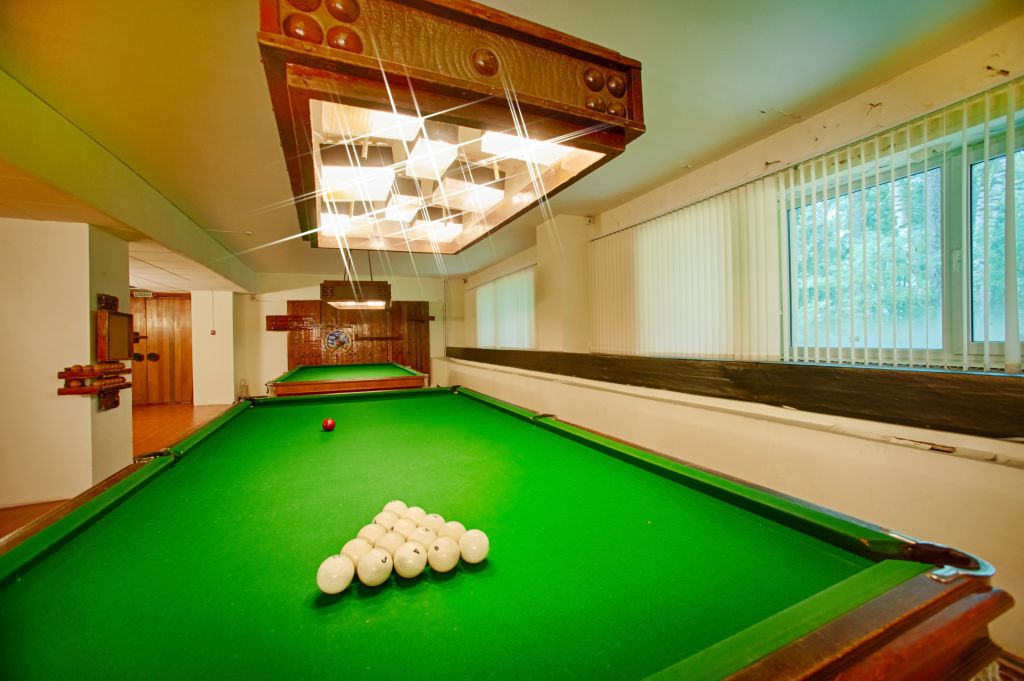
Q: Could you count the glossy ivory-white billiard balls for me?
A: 15